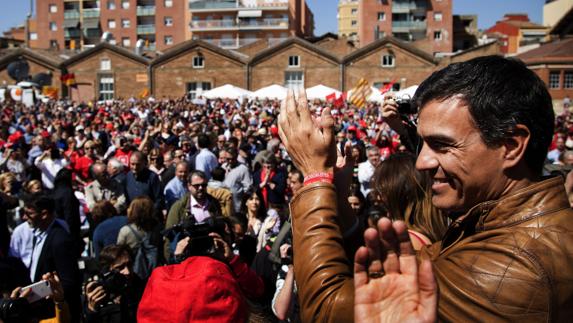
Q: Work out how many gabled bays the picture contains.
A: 5